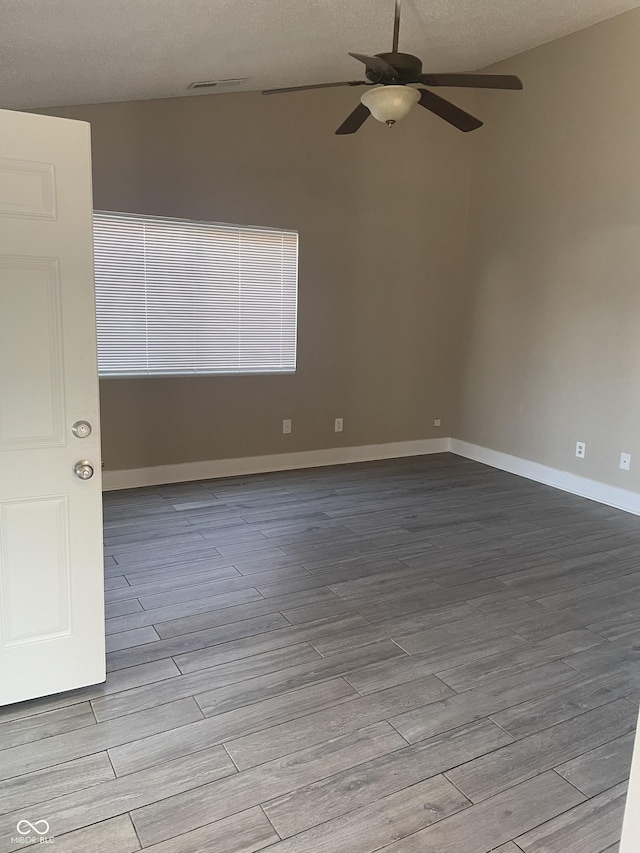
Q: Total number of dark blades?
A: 5